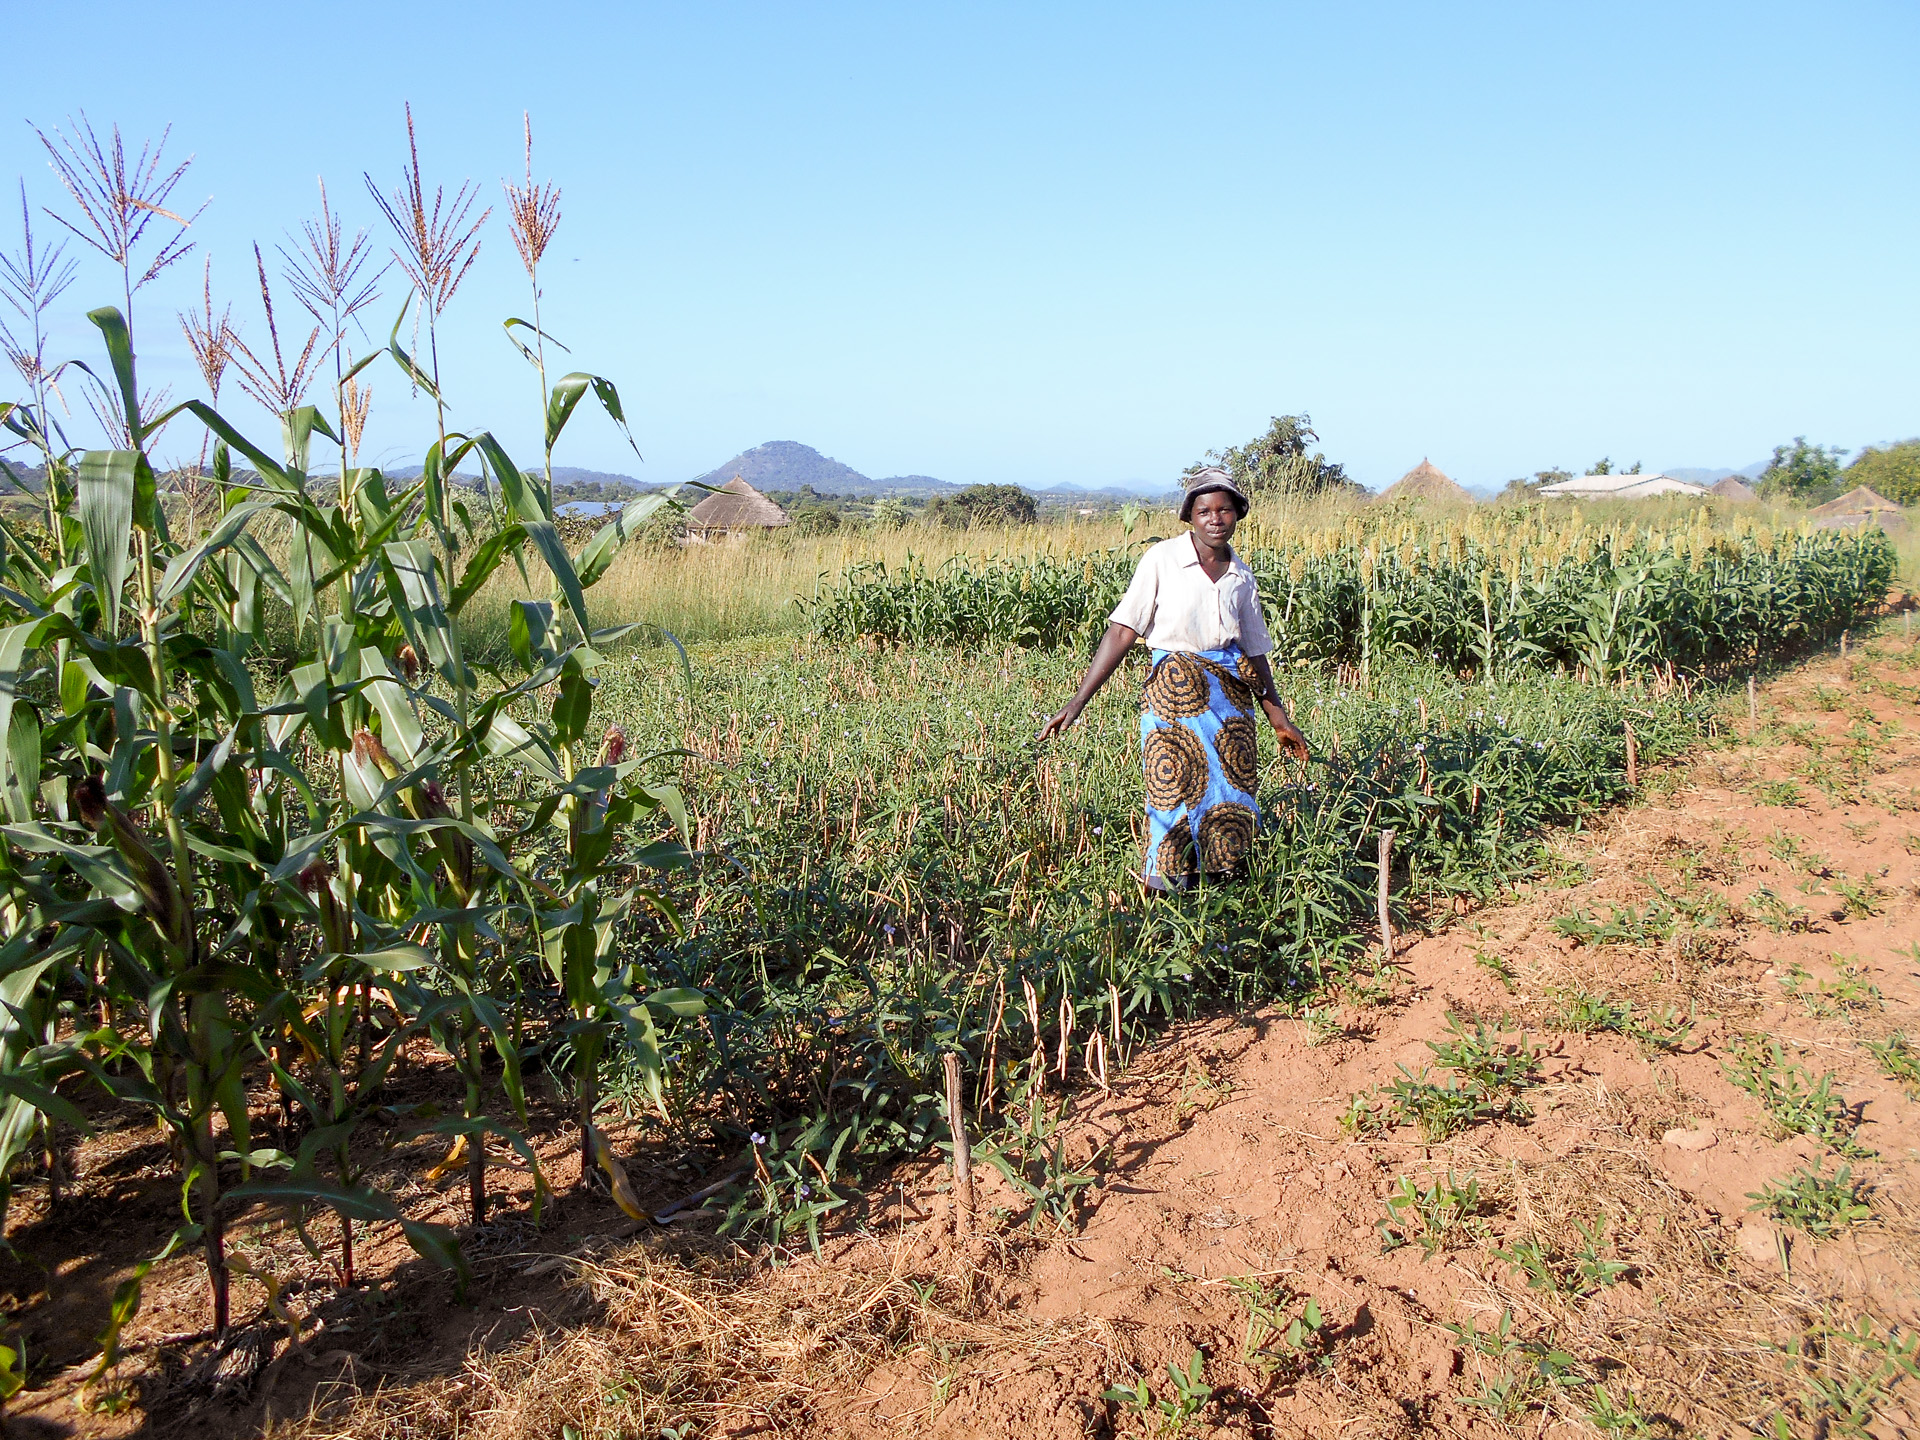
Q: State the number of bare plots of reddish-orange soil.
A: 1